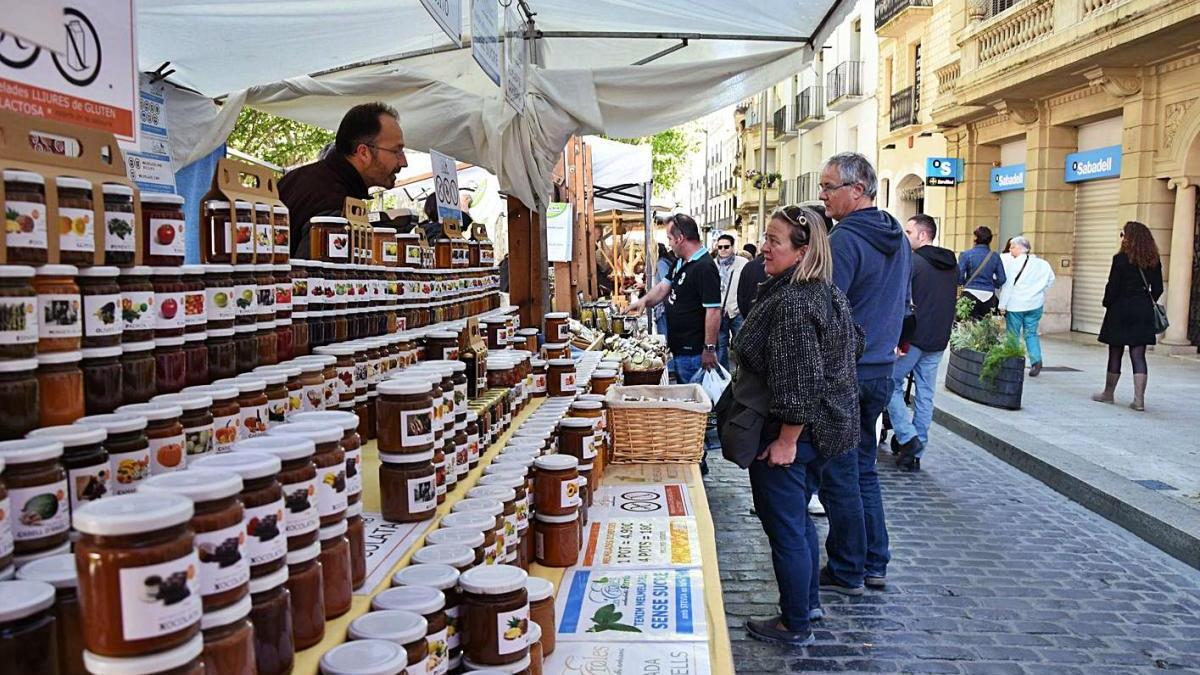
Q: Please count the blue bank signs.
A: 3